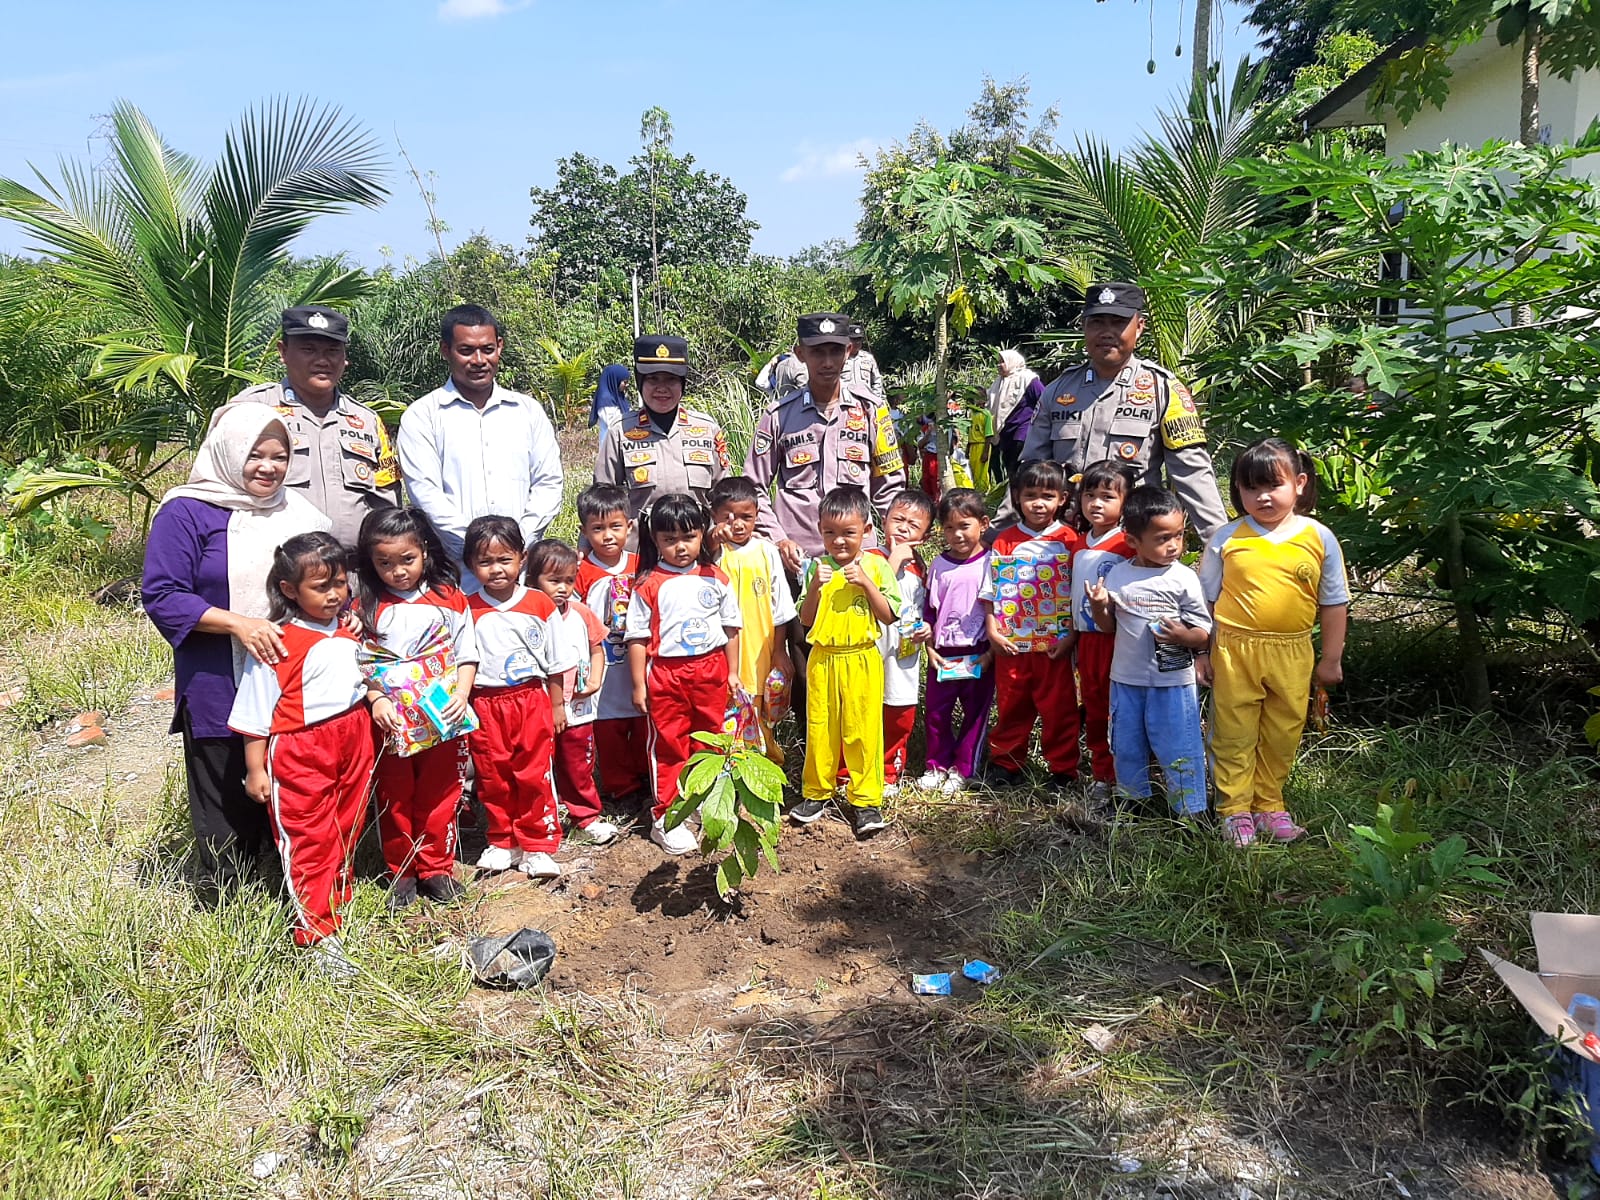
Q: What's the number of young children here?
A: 14